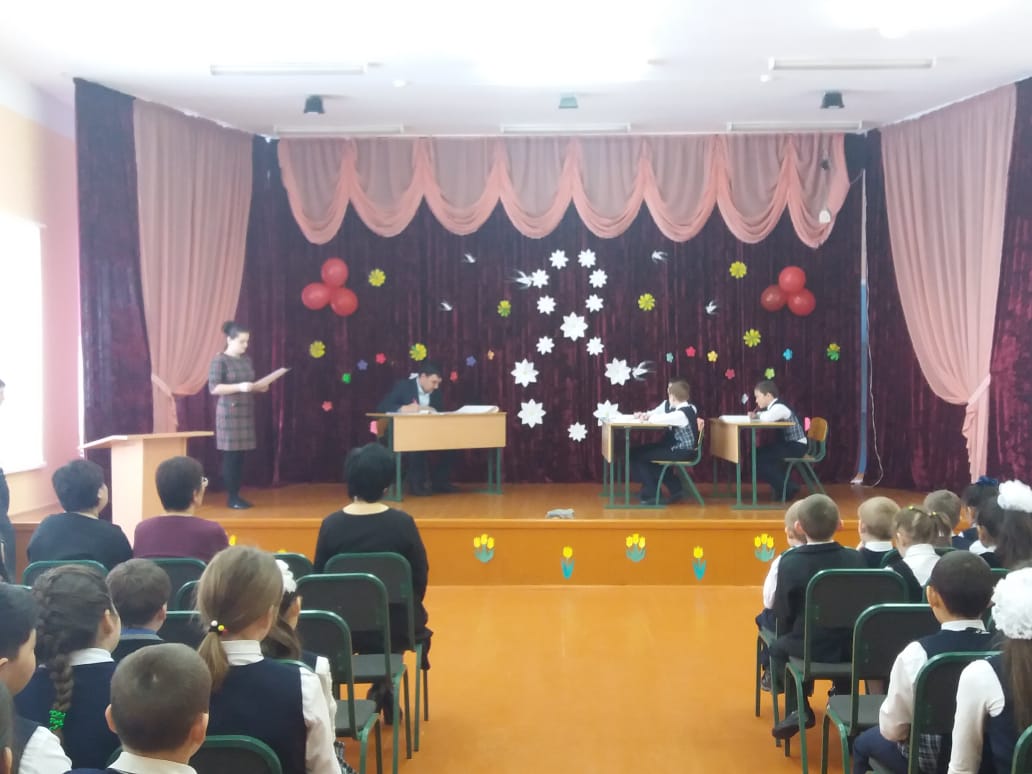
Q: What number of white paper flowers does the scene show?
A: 14